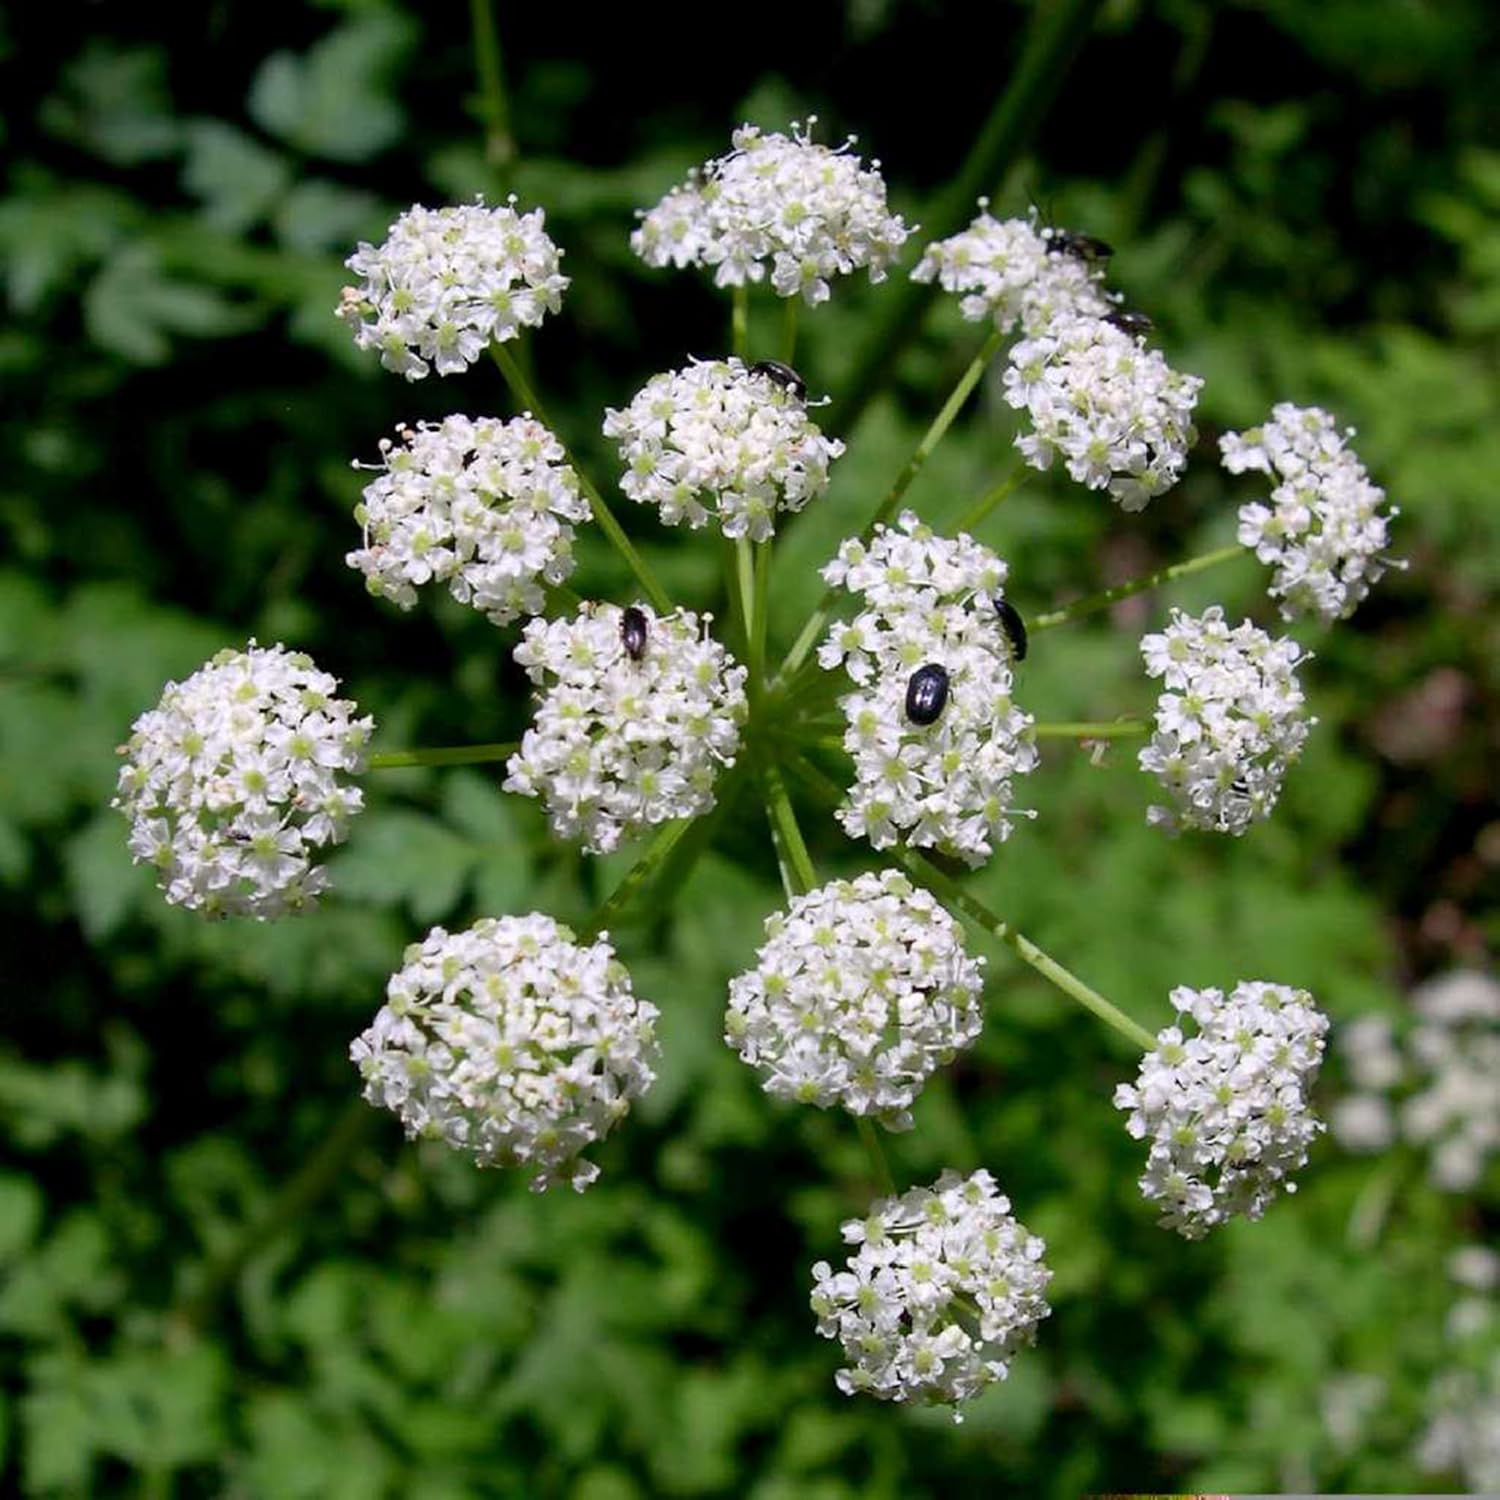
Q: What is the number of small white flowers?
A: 15